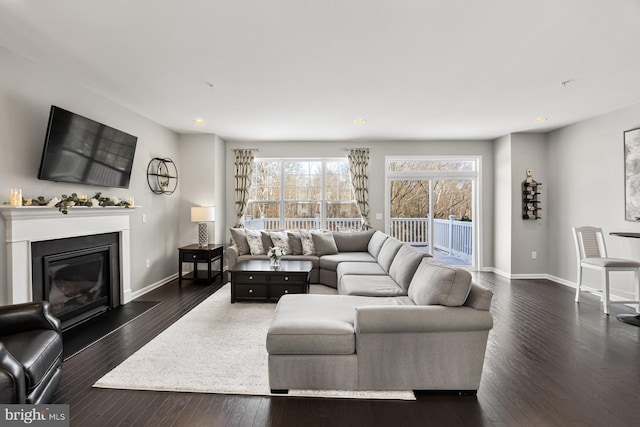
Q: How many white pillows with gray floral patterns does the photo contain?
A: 3